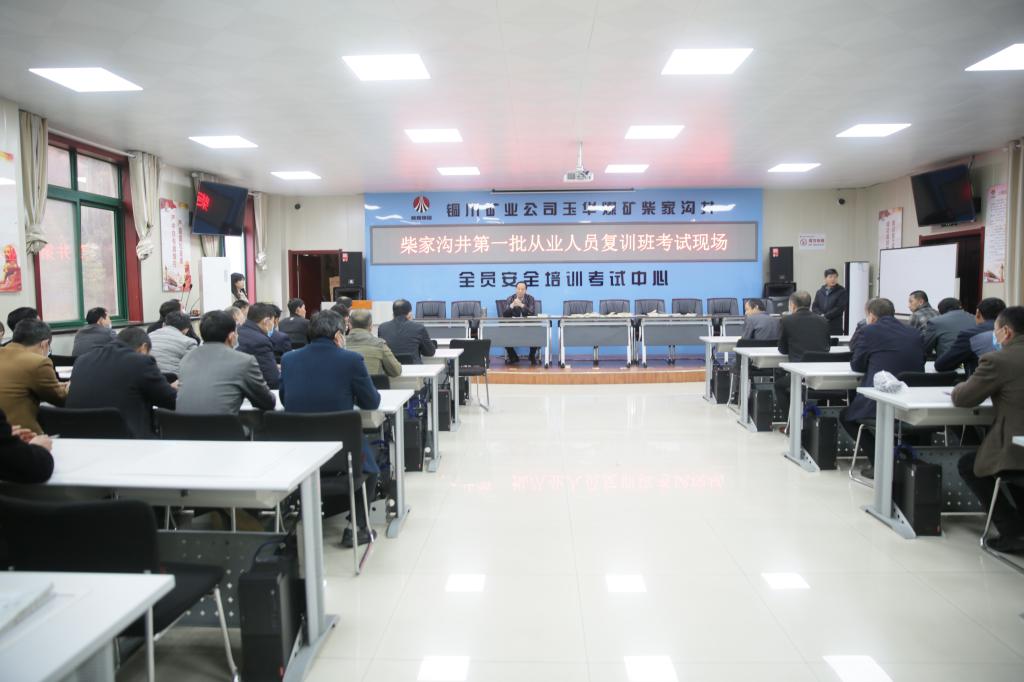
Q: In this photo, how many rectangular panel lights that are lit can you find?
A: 12